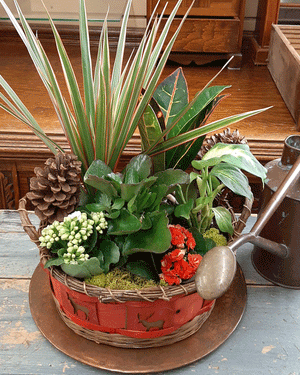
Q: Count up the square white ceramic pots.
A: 0